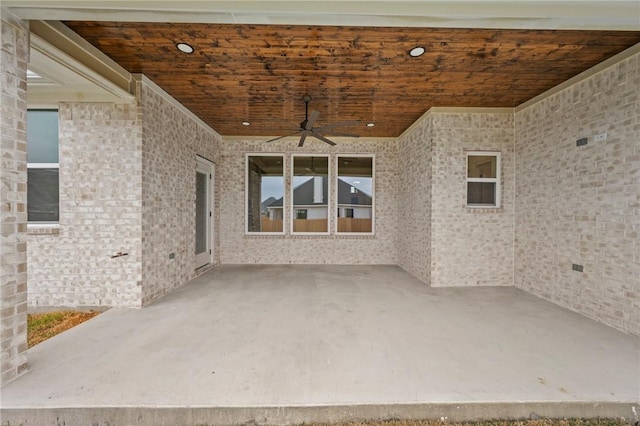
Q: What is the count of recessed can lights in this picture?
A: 4